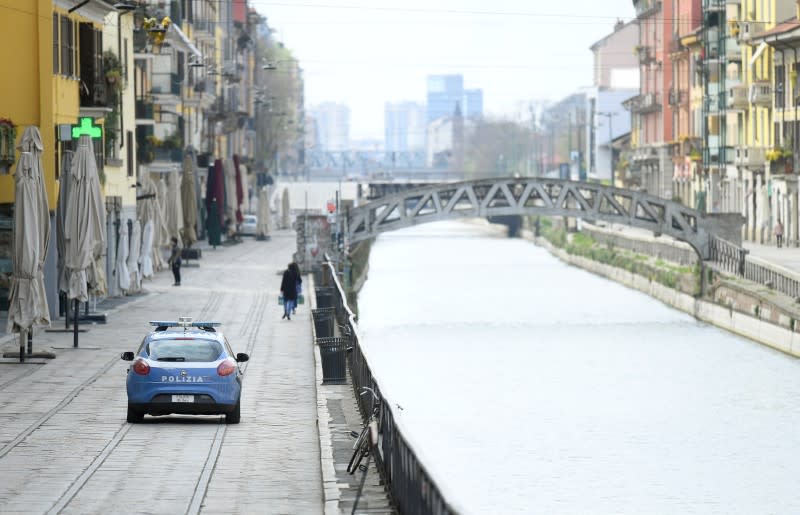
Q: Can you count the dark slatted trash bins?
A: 3